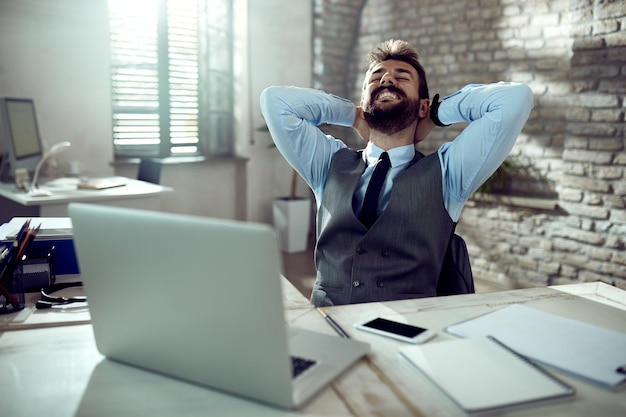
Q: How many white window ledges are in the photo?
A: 1